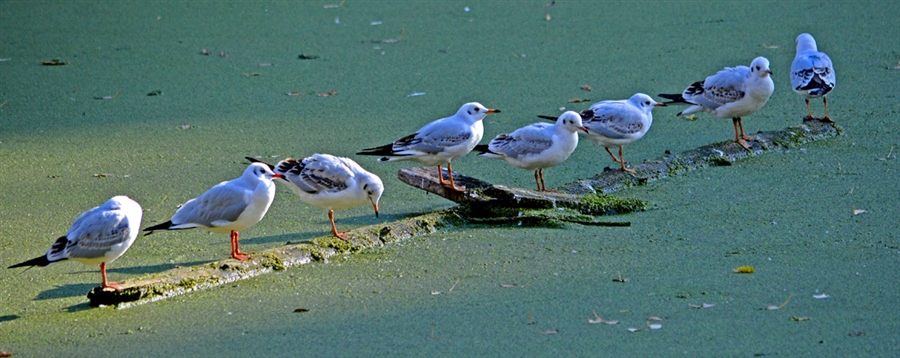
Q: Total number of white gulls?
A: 8